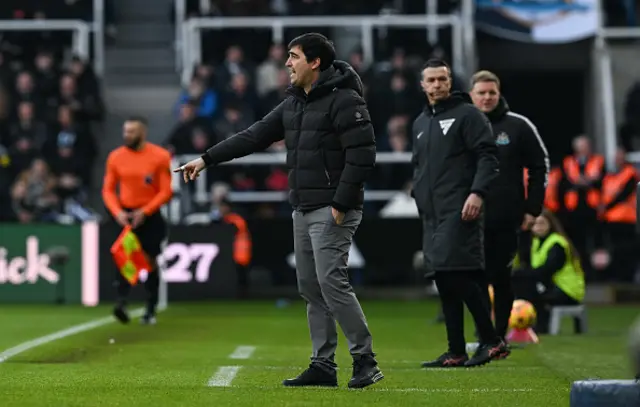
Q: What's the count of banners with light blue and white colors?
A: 1